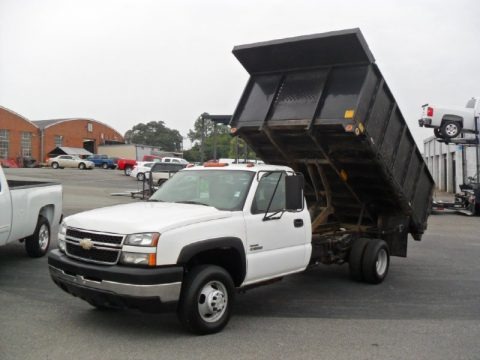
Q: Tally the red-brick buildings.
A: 2